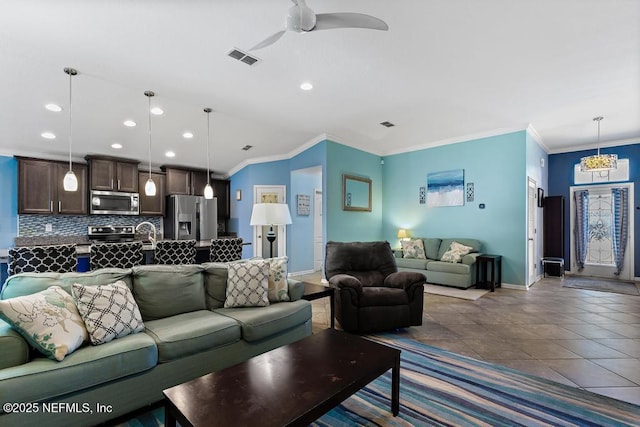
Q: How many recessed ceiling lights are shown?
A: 8